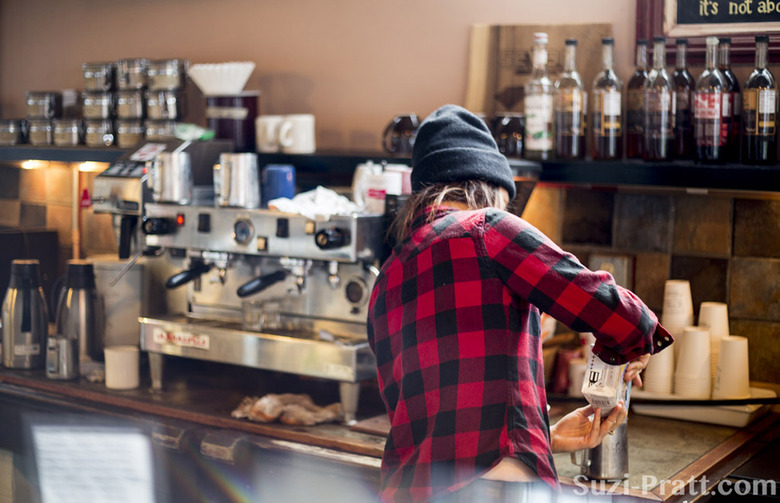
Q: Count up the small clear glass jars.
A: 13